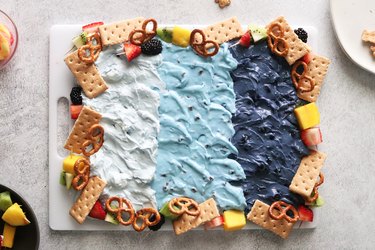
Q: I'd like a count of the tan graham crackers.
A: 10